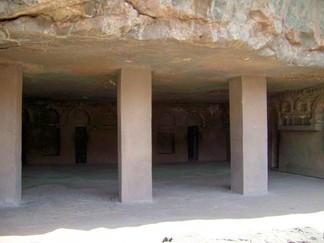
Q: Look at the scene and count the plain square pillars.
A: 3